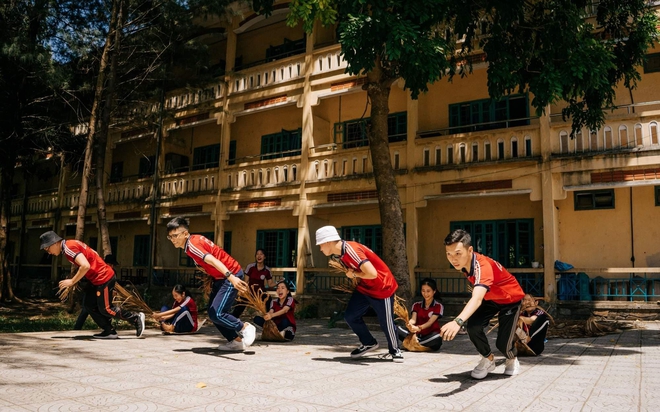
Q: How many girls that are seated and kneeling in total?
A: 4